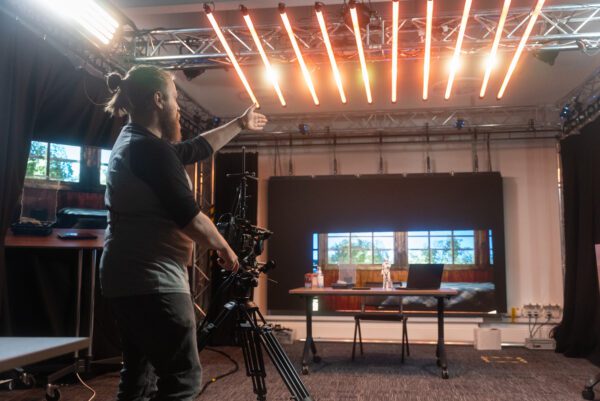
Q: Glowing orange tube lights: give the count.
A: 10